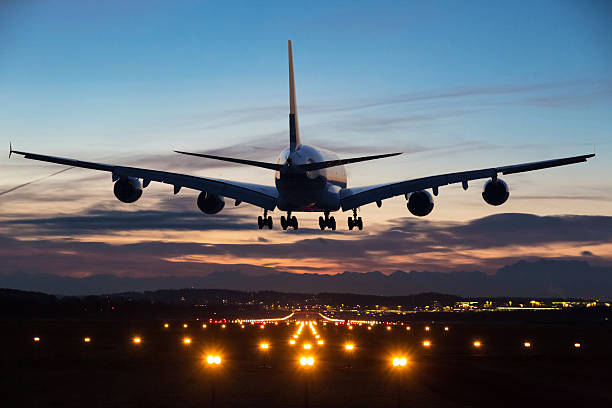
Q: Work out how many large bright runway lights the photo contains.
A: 3